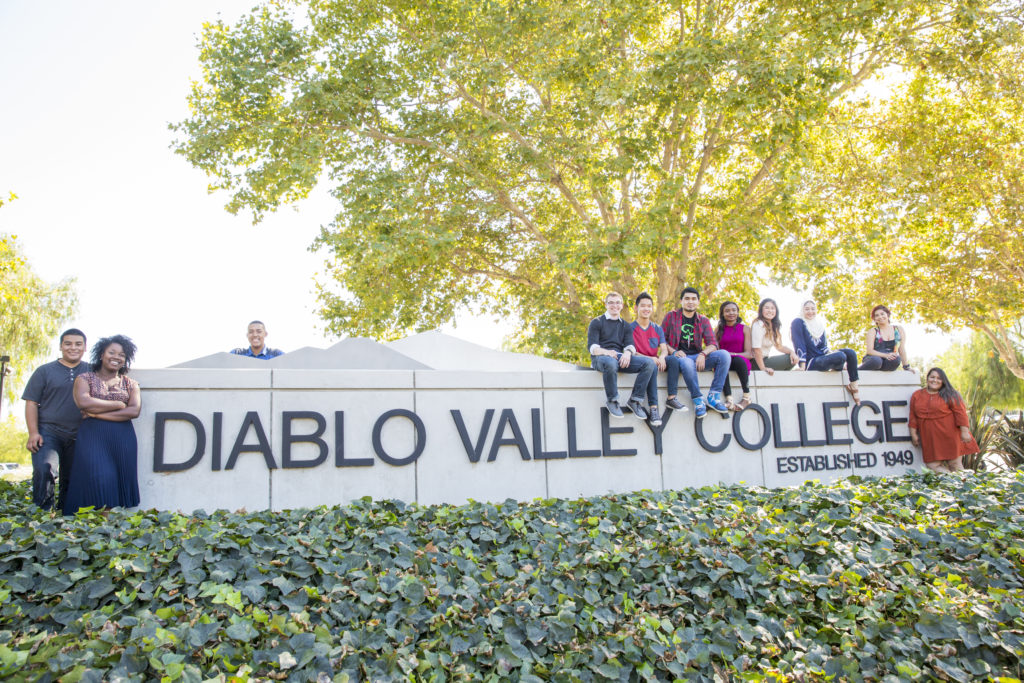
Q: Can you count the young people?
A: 11